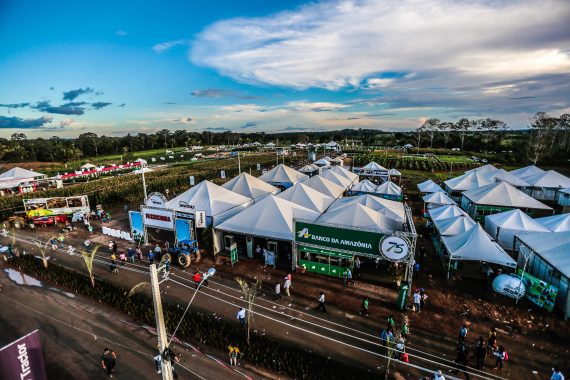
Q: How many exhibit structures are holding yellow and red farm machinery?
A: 1